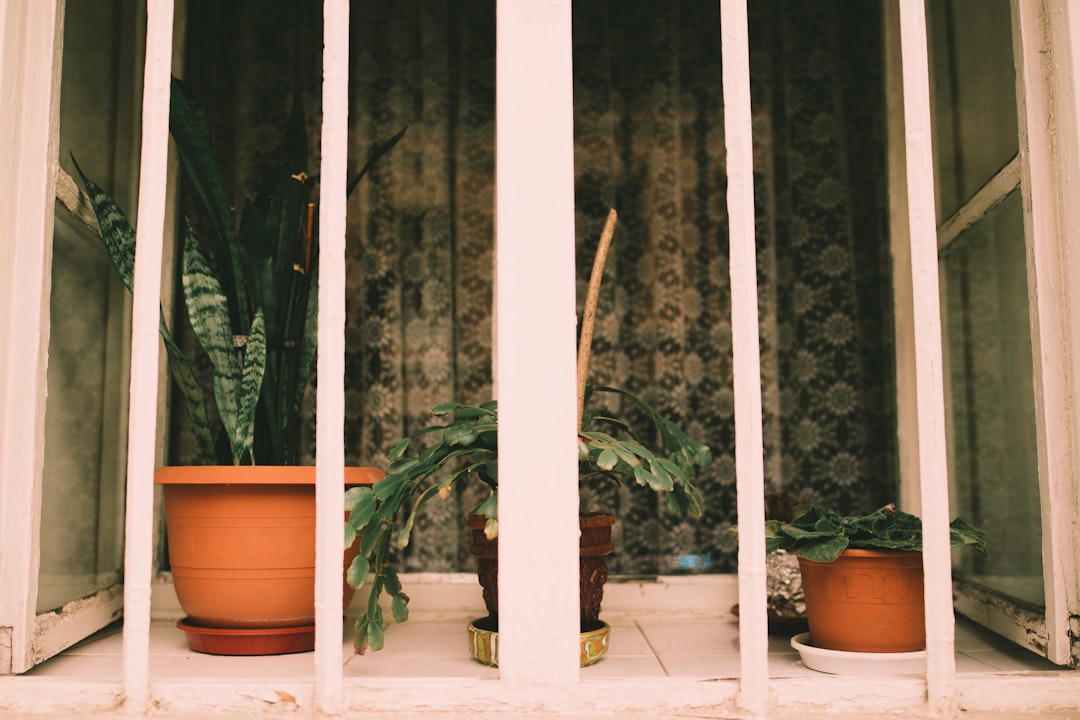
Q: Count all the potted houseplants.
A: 3